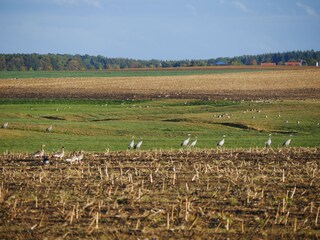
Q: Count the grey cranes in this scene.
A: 7